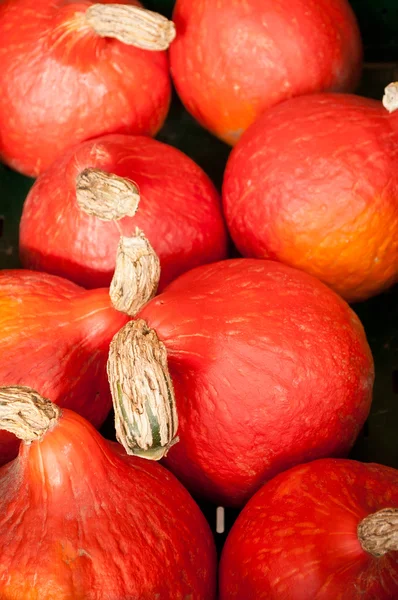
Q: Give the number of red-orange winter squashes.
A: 8